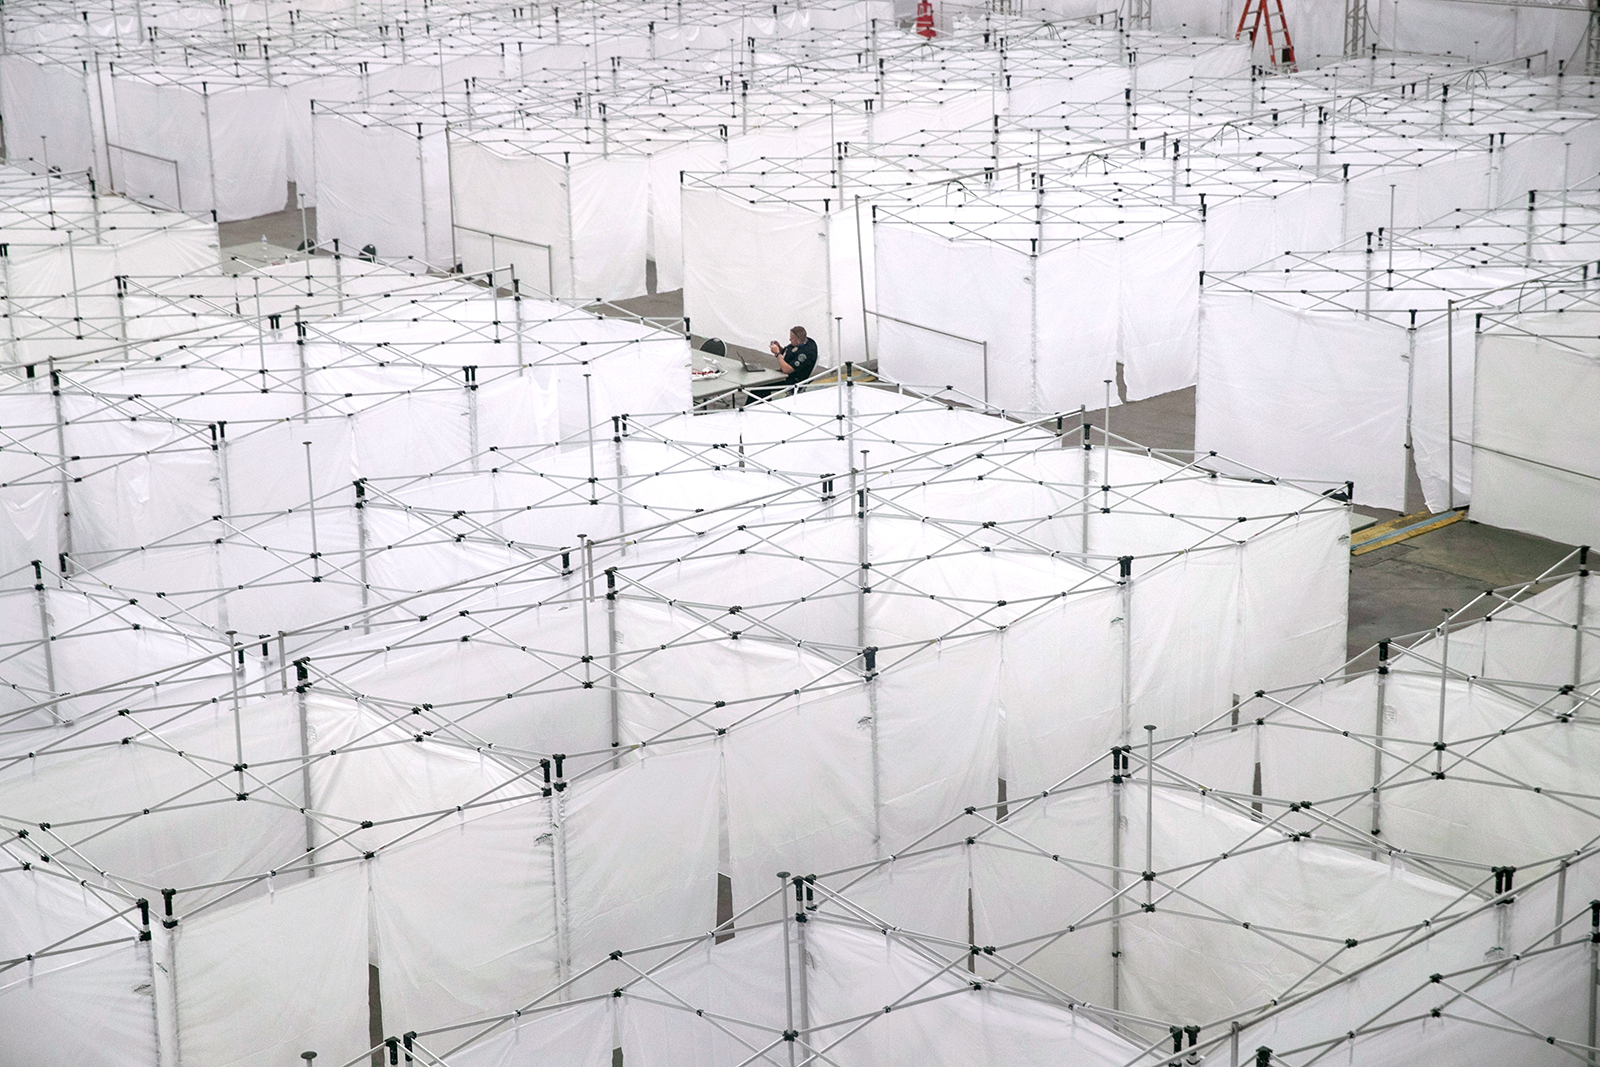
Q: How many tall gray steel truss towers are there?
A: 3